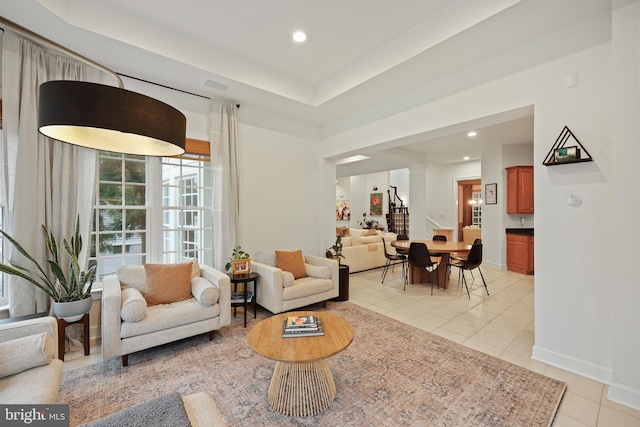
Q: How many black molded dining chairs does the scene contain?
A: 6